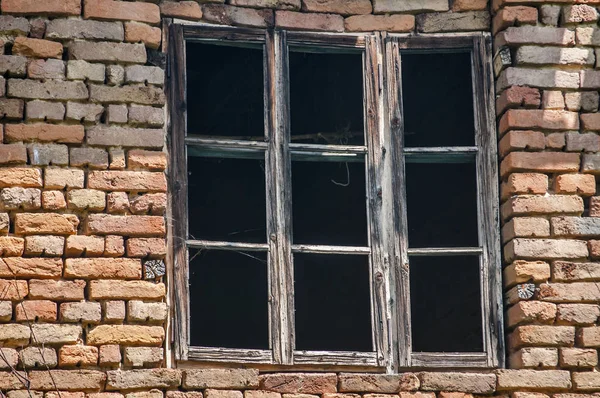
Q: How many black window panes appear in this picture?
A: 9